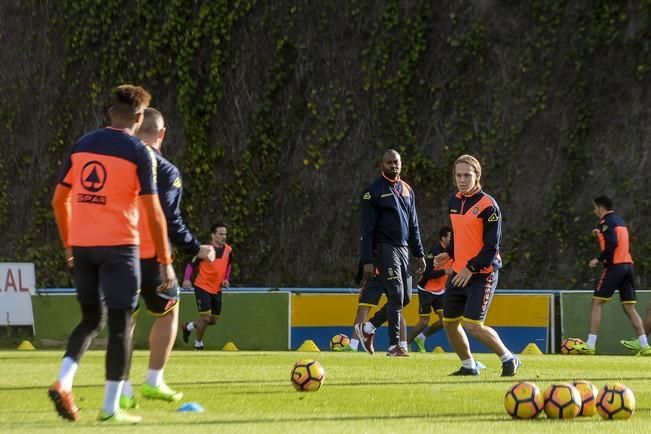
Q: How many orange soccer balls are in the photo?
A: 7